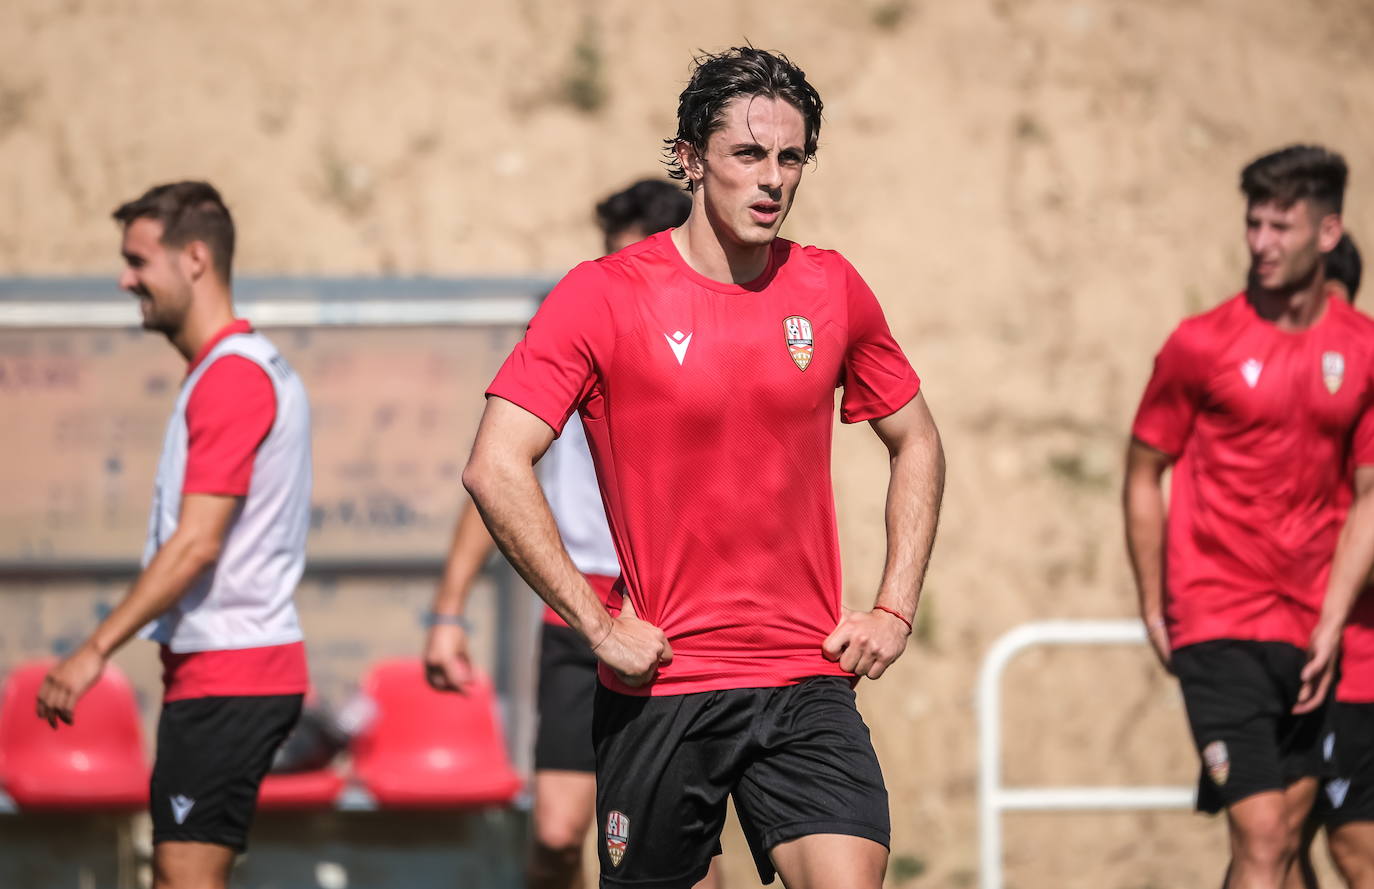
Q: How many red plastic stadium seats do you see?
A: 3